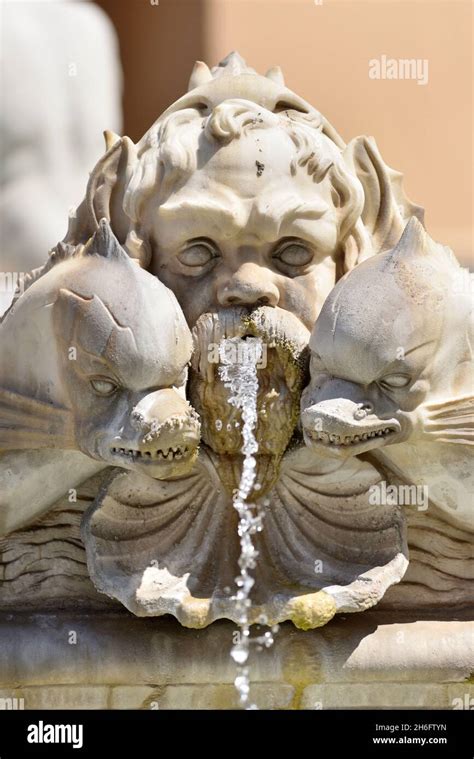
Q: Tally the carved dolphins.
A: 2